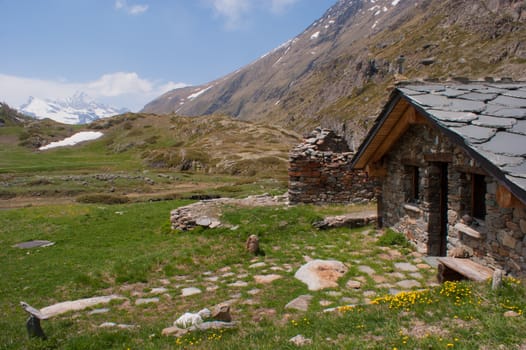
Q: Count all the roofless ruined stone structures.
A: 1